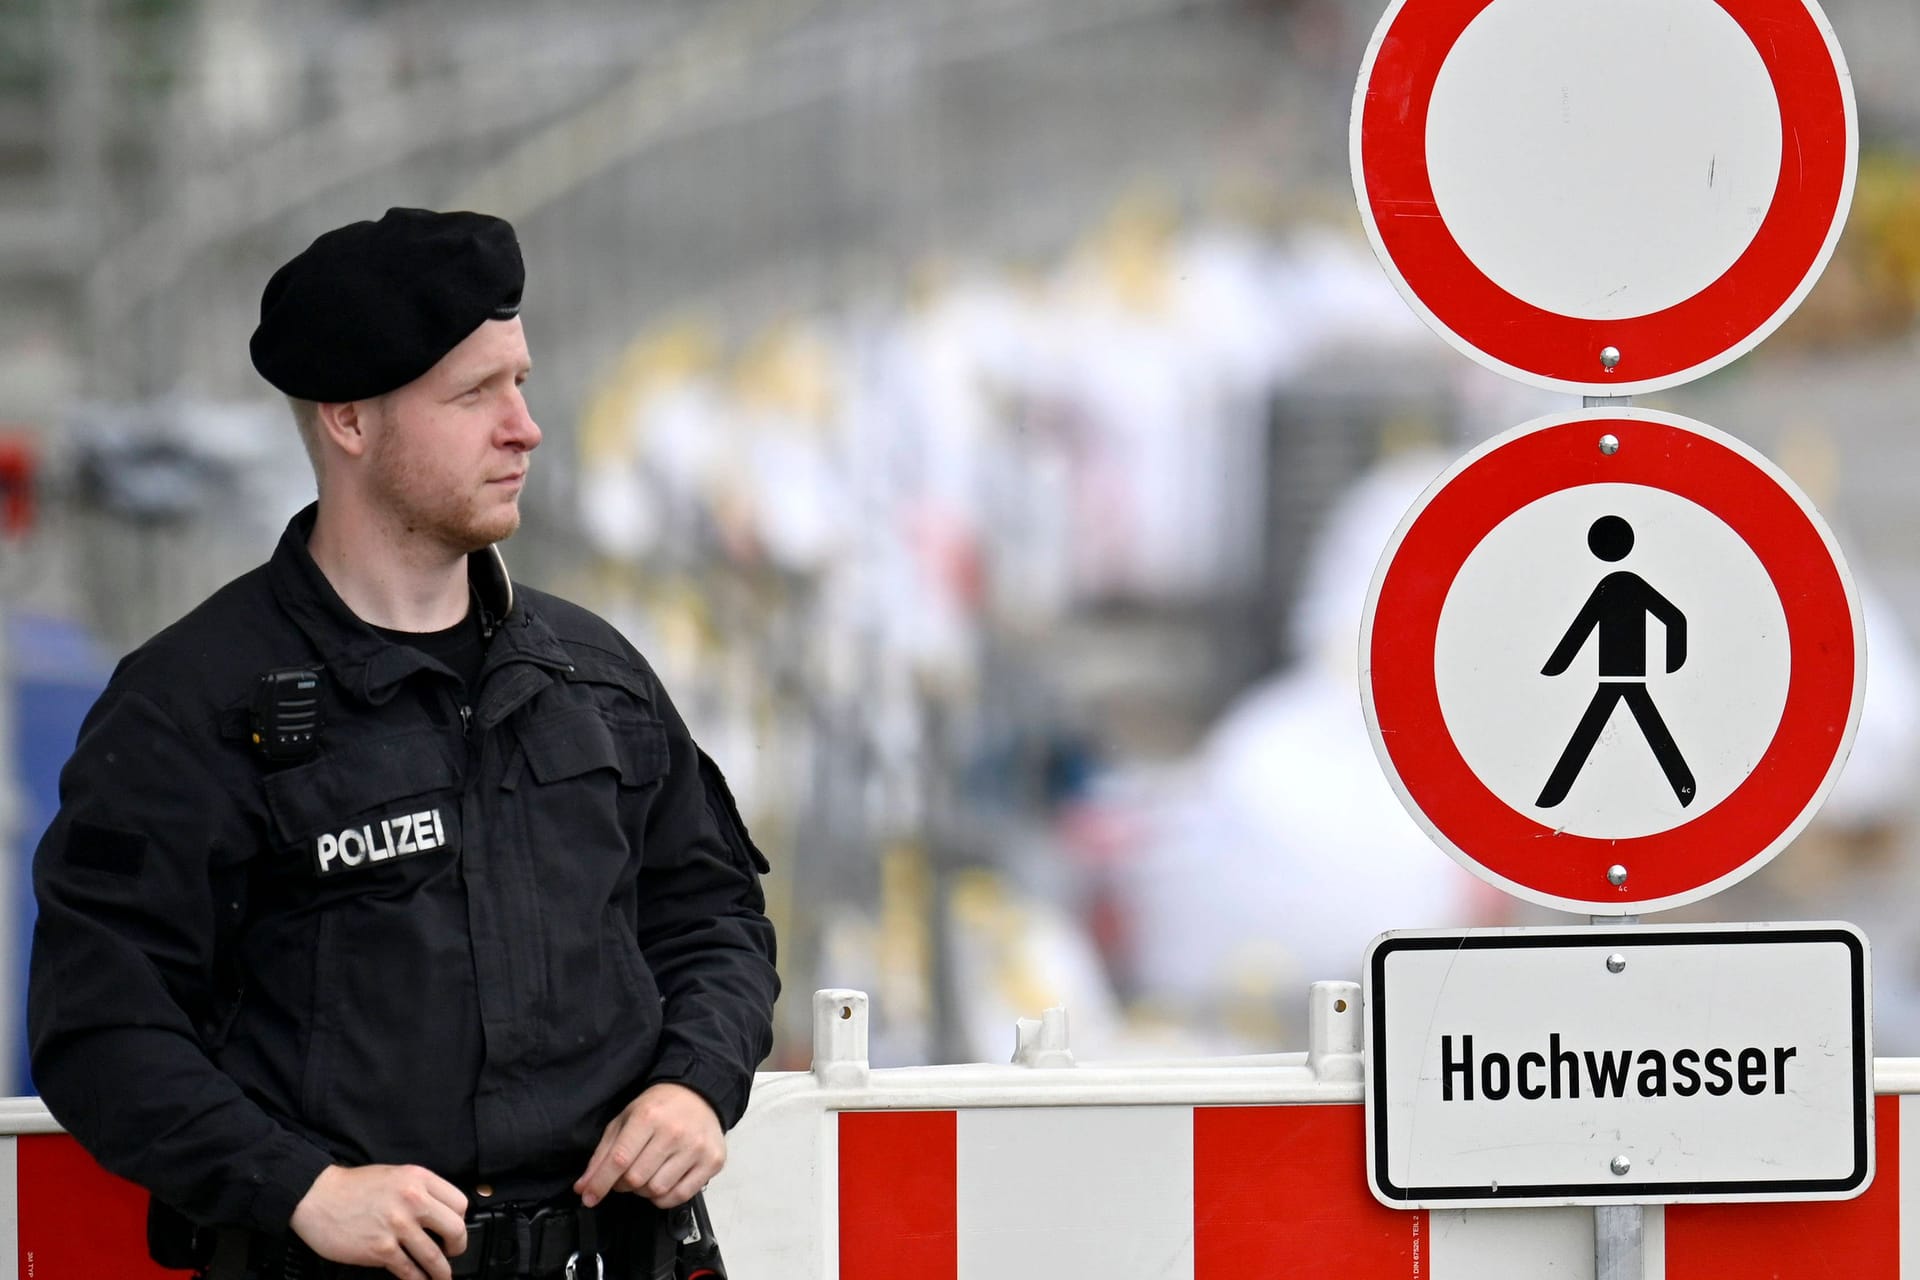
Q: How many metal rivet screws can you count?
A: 5